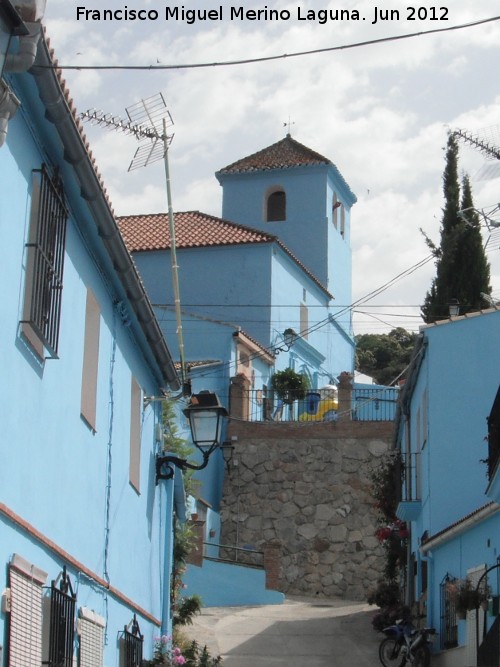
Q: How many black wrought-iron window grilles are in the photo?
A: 4